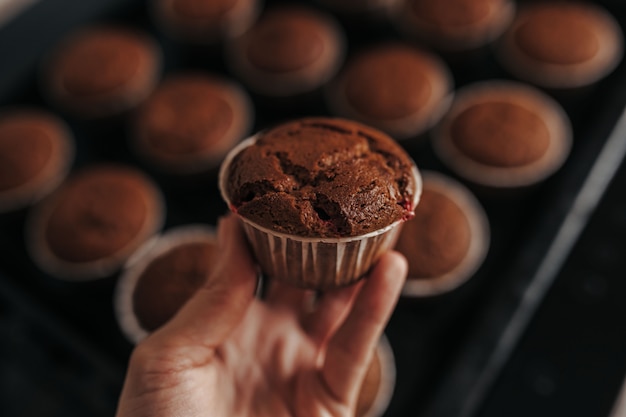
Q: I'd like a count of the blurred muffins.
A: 14